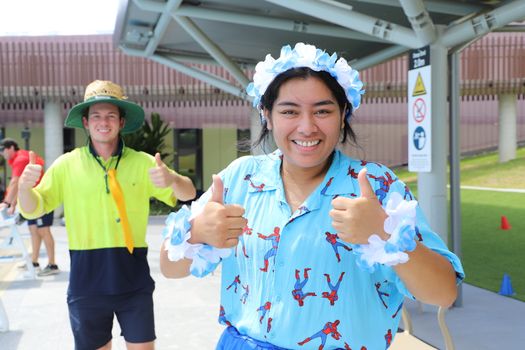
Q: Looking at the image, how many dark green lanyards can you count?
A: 1